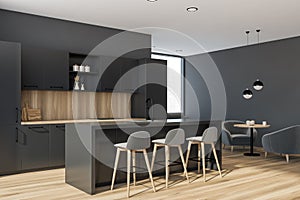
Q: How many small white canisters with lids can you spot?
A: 3